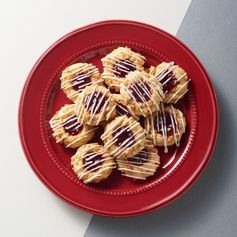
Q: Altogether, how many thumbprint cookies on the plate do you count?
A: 11